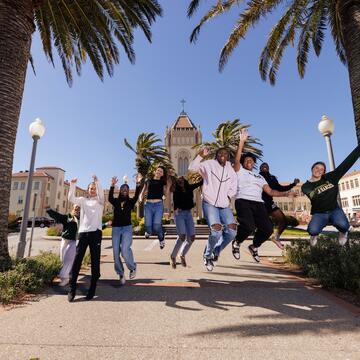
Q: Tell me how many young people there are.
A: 9